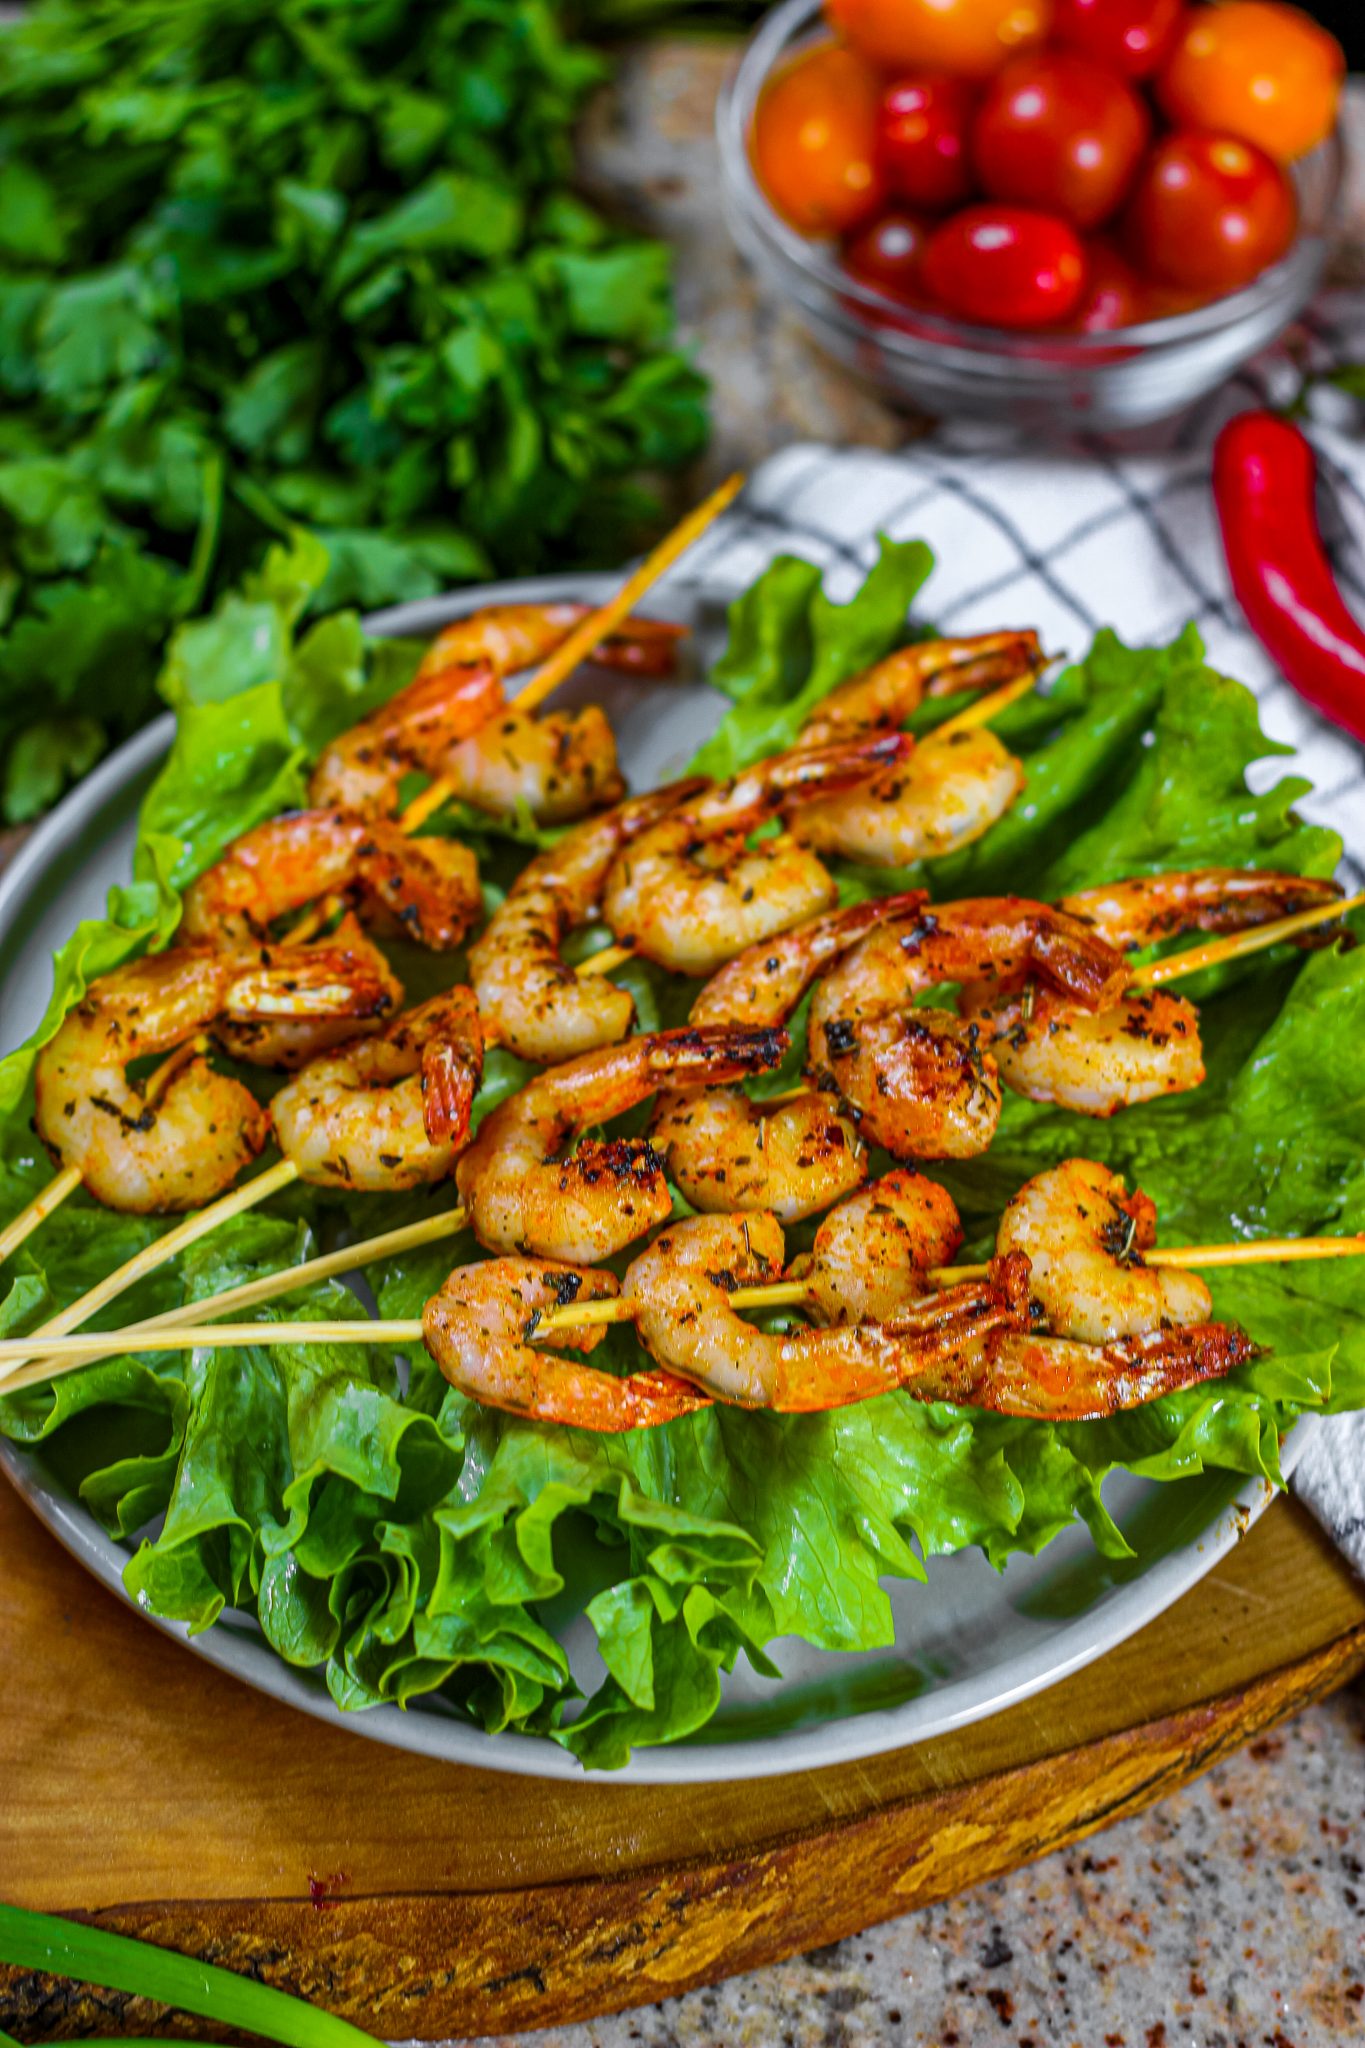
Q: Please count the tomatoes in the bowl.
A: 10